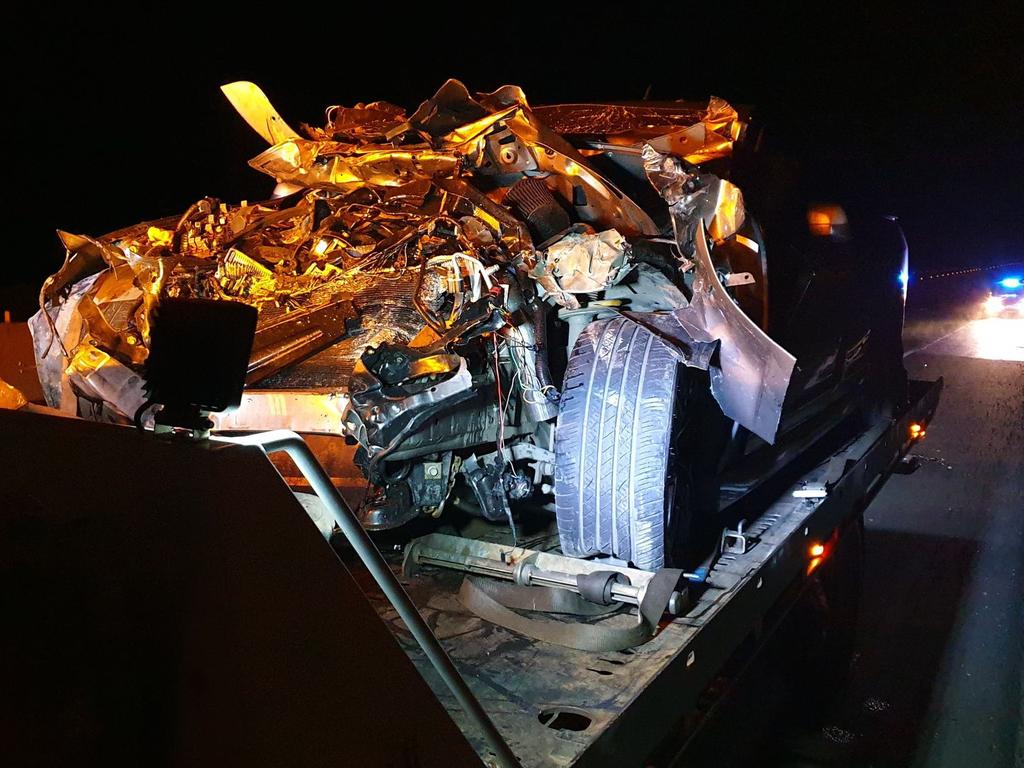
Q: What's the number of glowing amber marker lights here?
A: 2